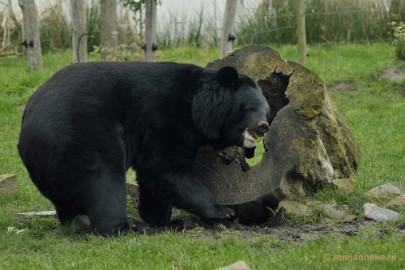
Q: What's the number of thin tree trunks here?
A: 6